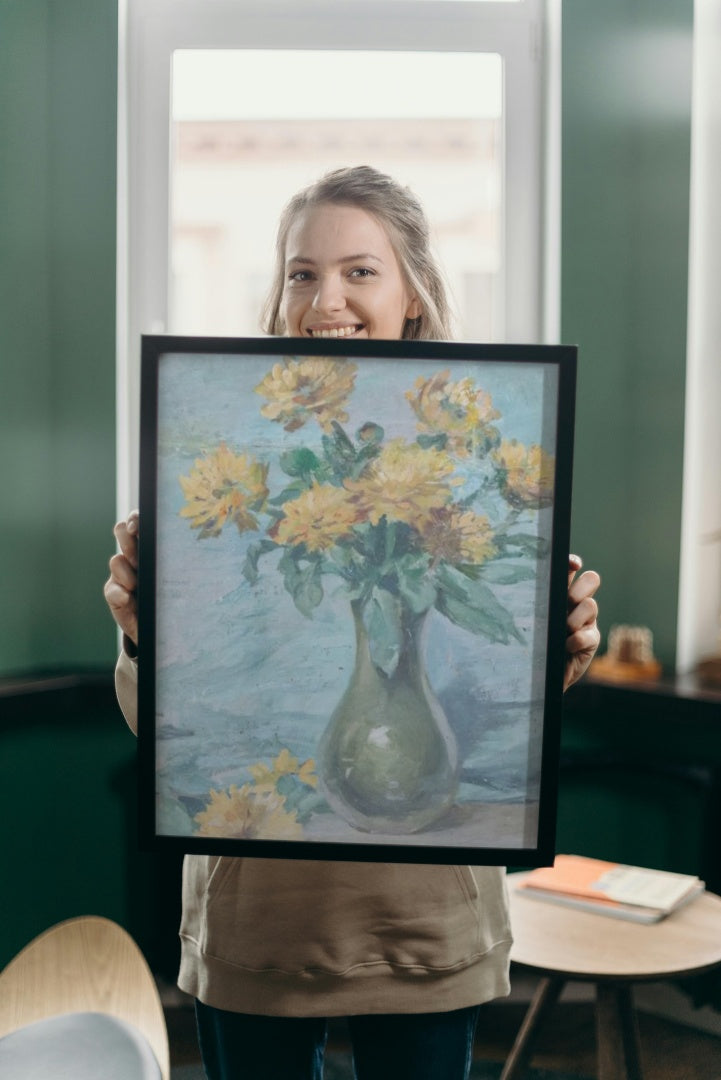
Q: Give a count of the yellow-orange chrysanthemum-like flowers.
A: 9